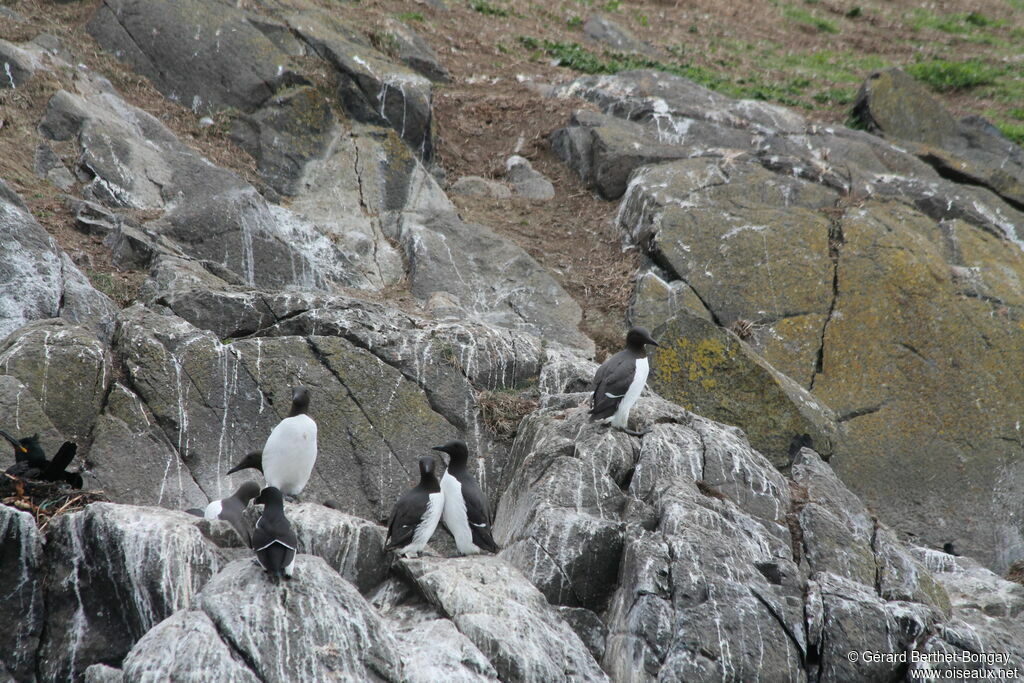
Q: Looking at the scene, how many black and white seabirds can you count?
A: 7